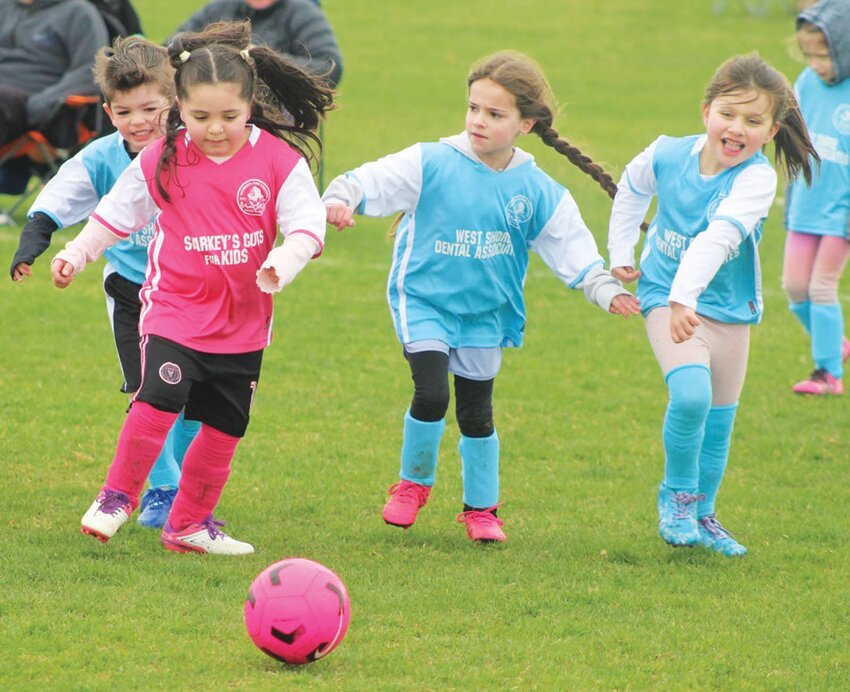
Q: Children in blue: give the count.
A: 4